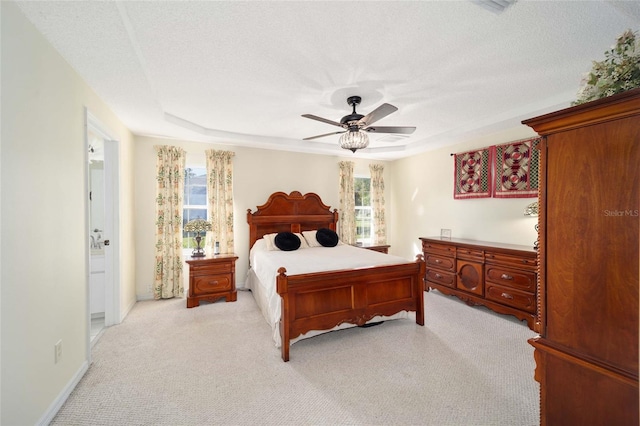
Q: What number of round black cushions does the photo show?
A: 2